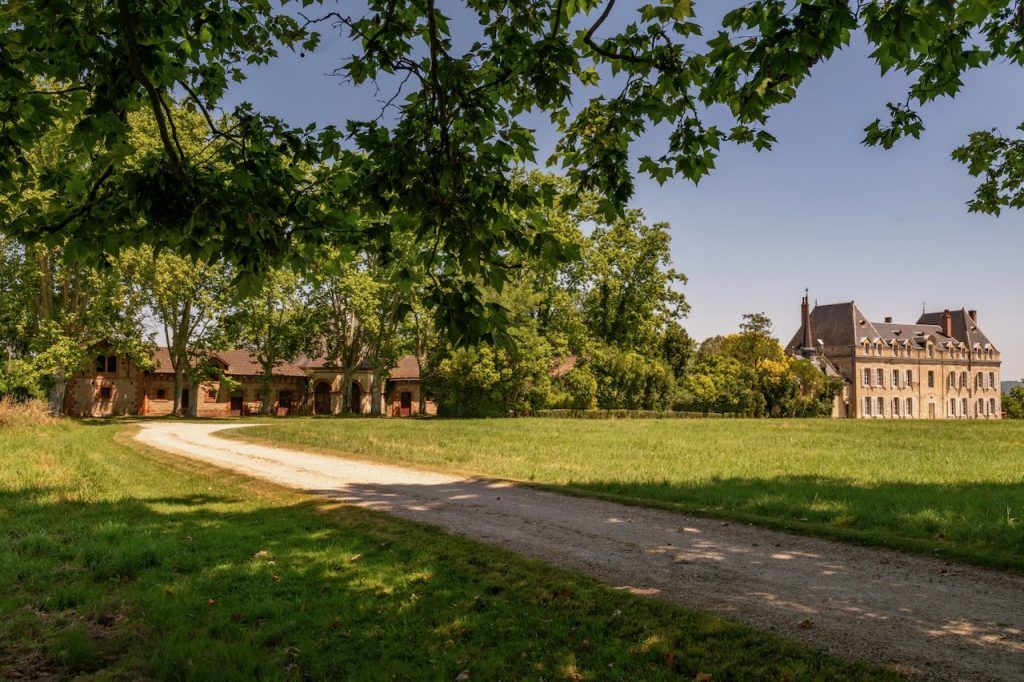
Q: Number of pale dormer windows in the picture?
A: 9